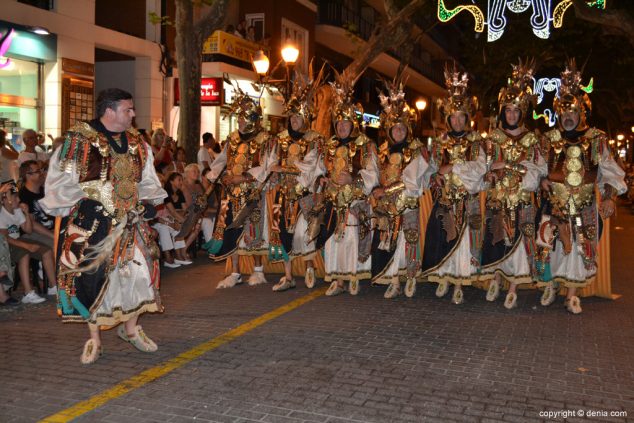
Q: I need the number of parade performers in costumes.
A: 8